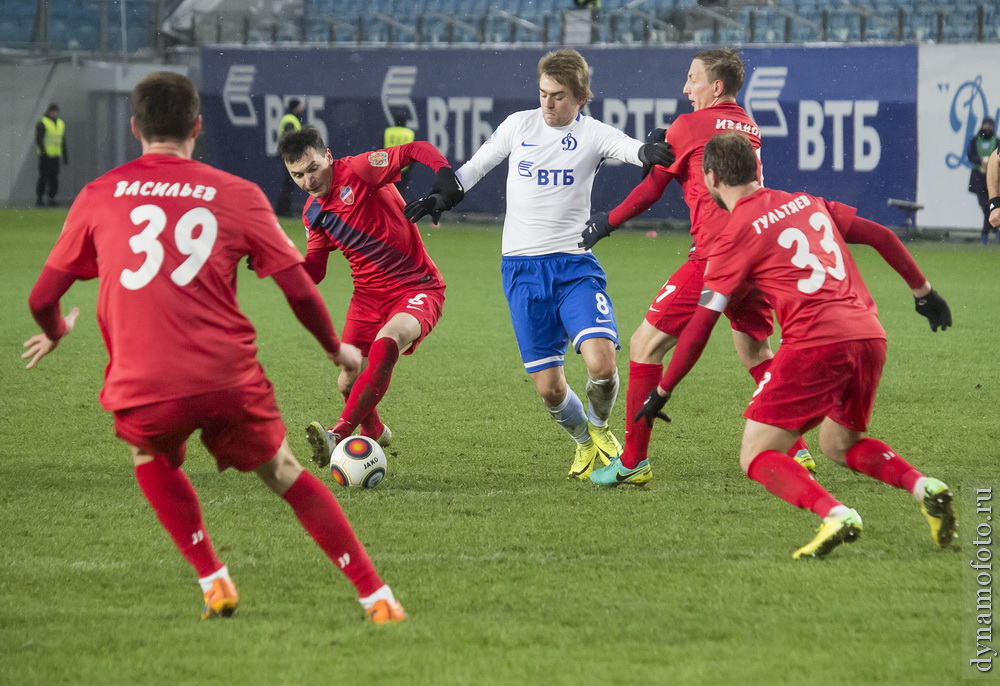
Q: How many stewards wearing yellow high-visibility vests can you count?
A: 3